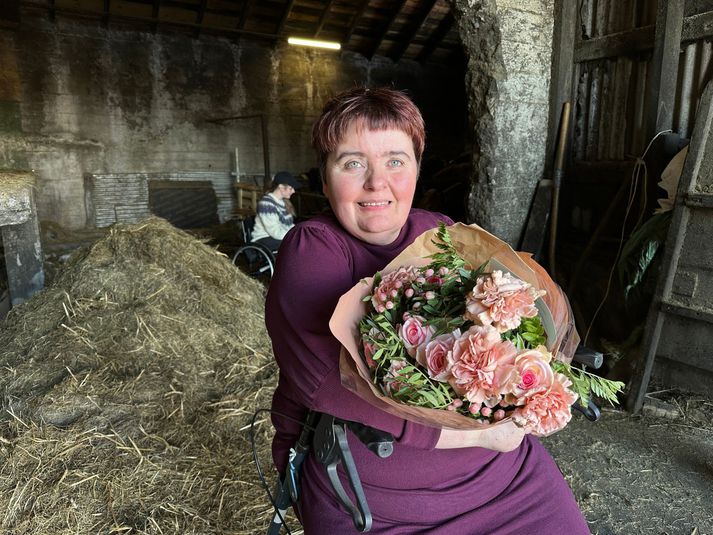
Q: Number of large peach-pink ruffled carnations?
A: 3